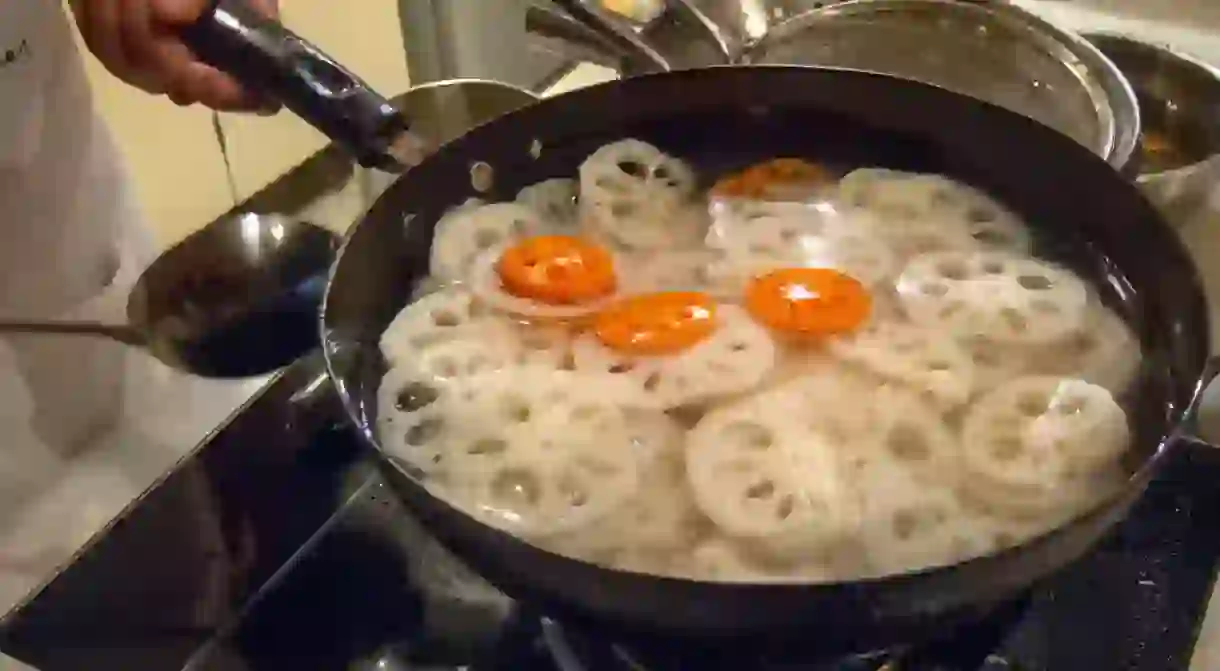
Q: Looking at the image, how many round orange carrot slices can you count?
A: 4